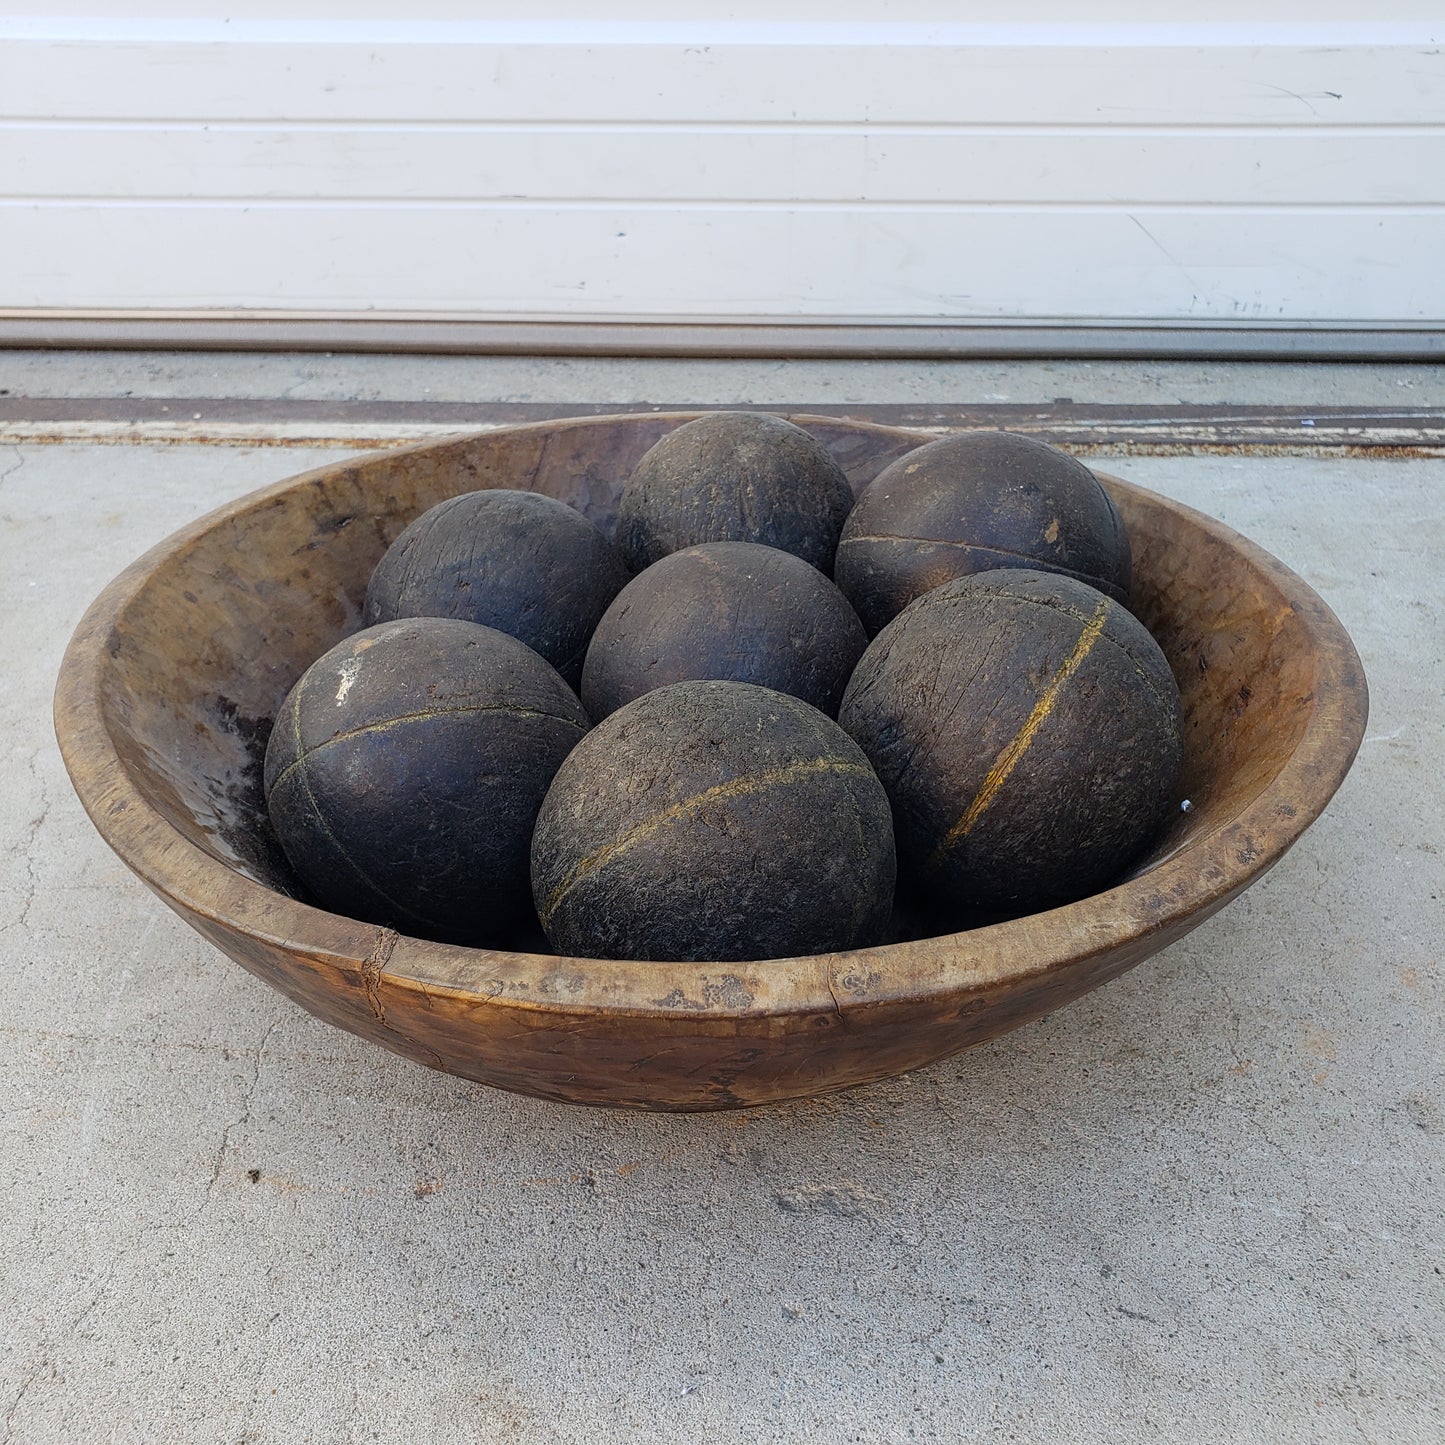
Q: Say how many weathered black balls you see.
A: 7